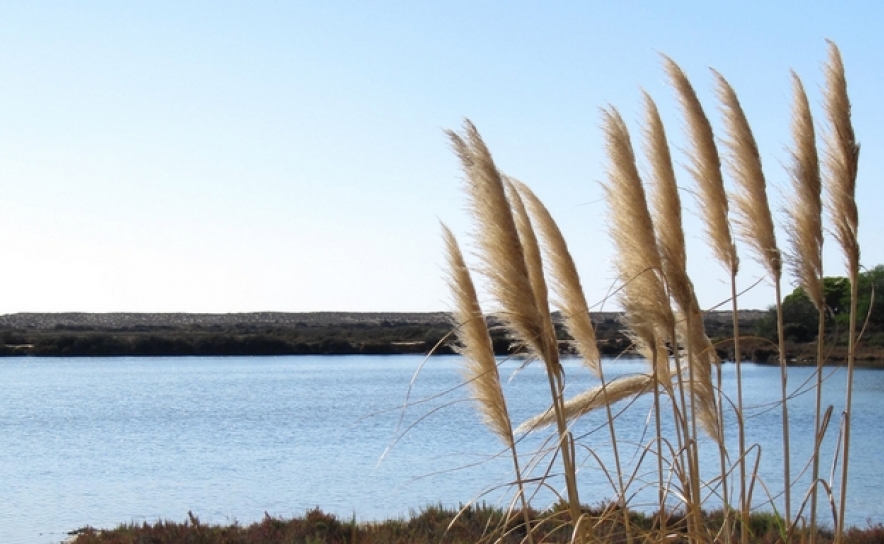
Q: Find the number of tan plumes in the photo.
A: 12